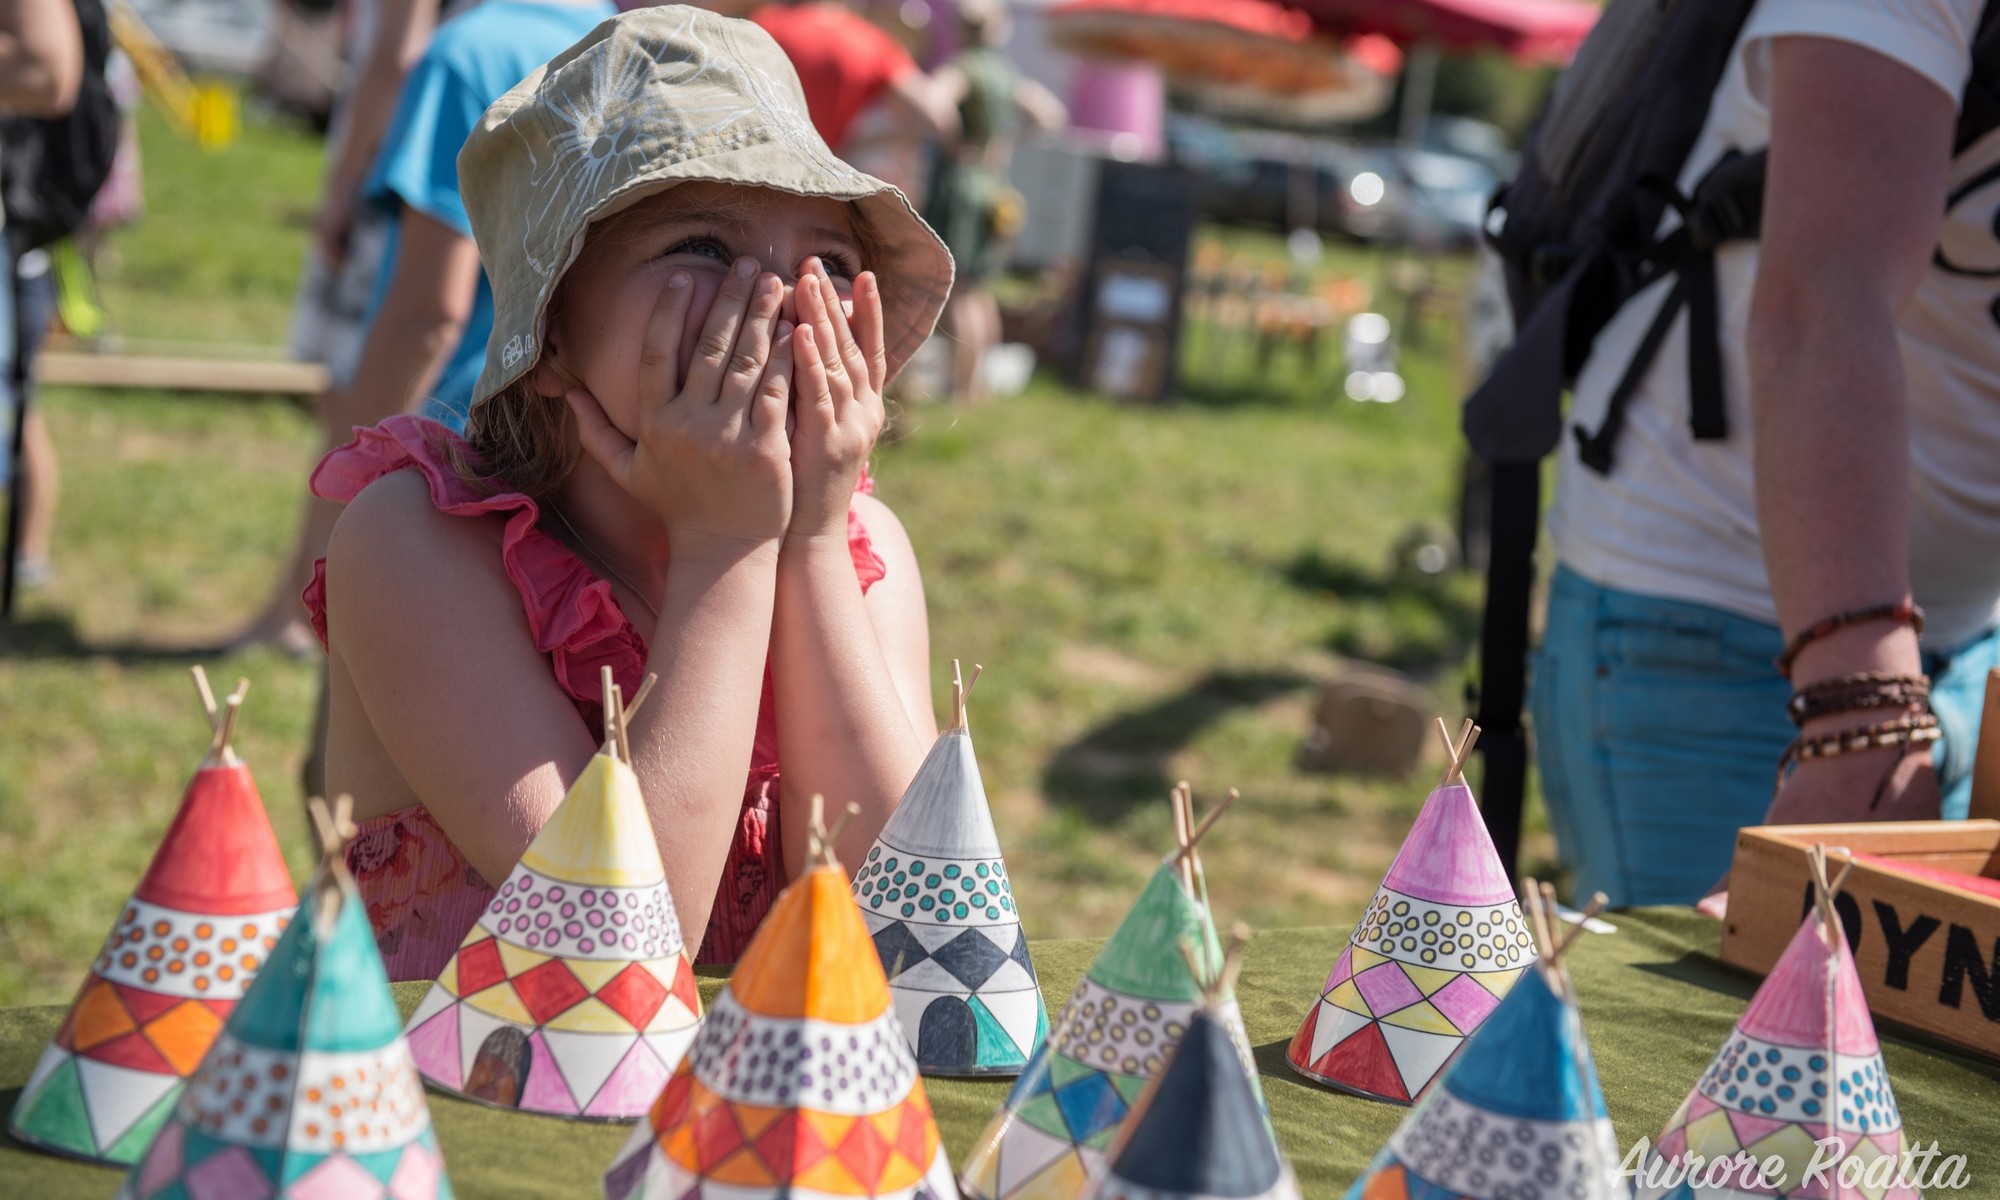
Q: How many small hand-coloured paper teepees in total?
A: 10